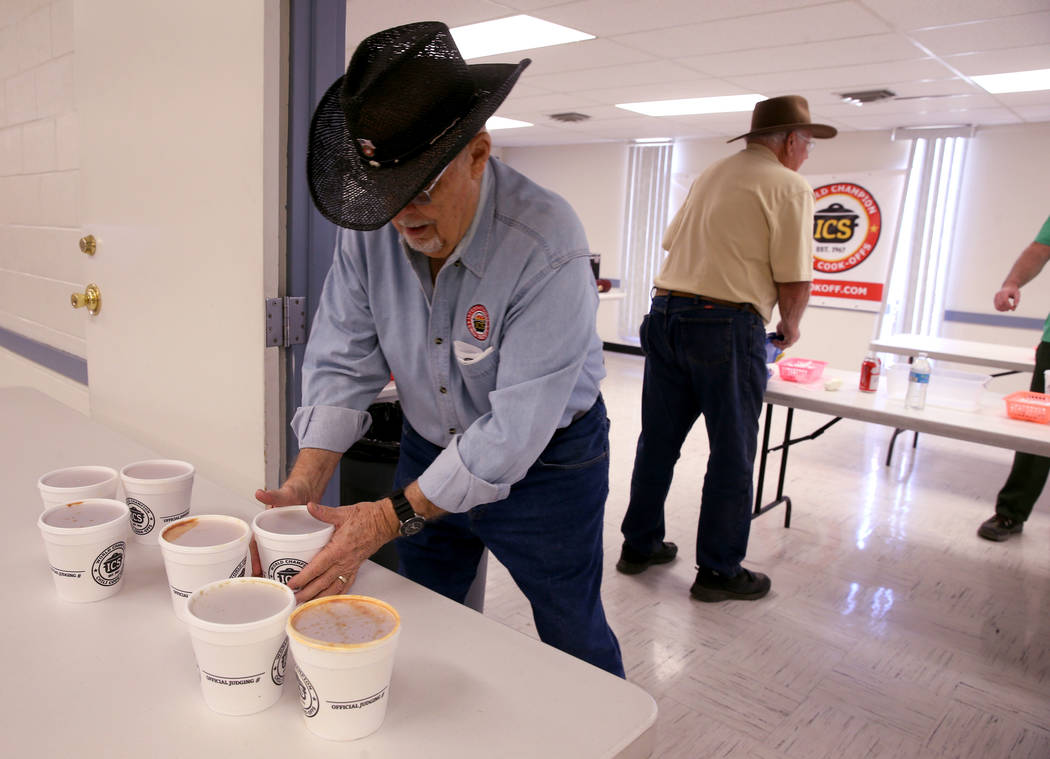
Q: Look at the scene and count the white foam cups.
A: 7